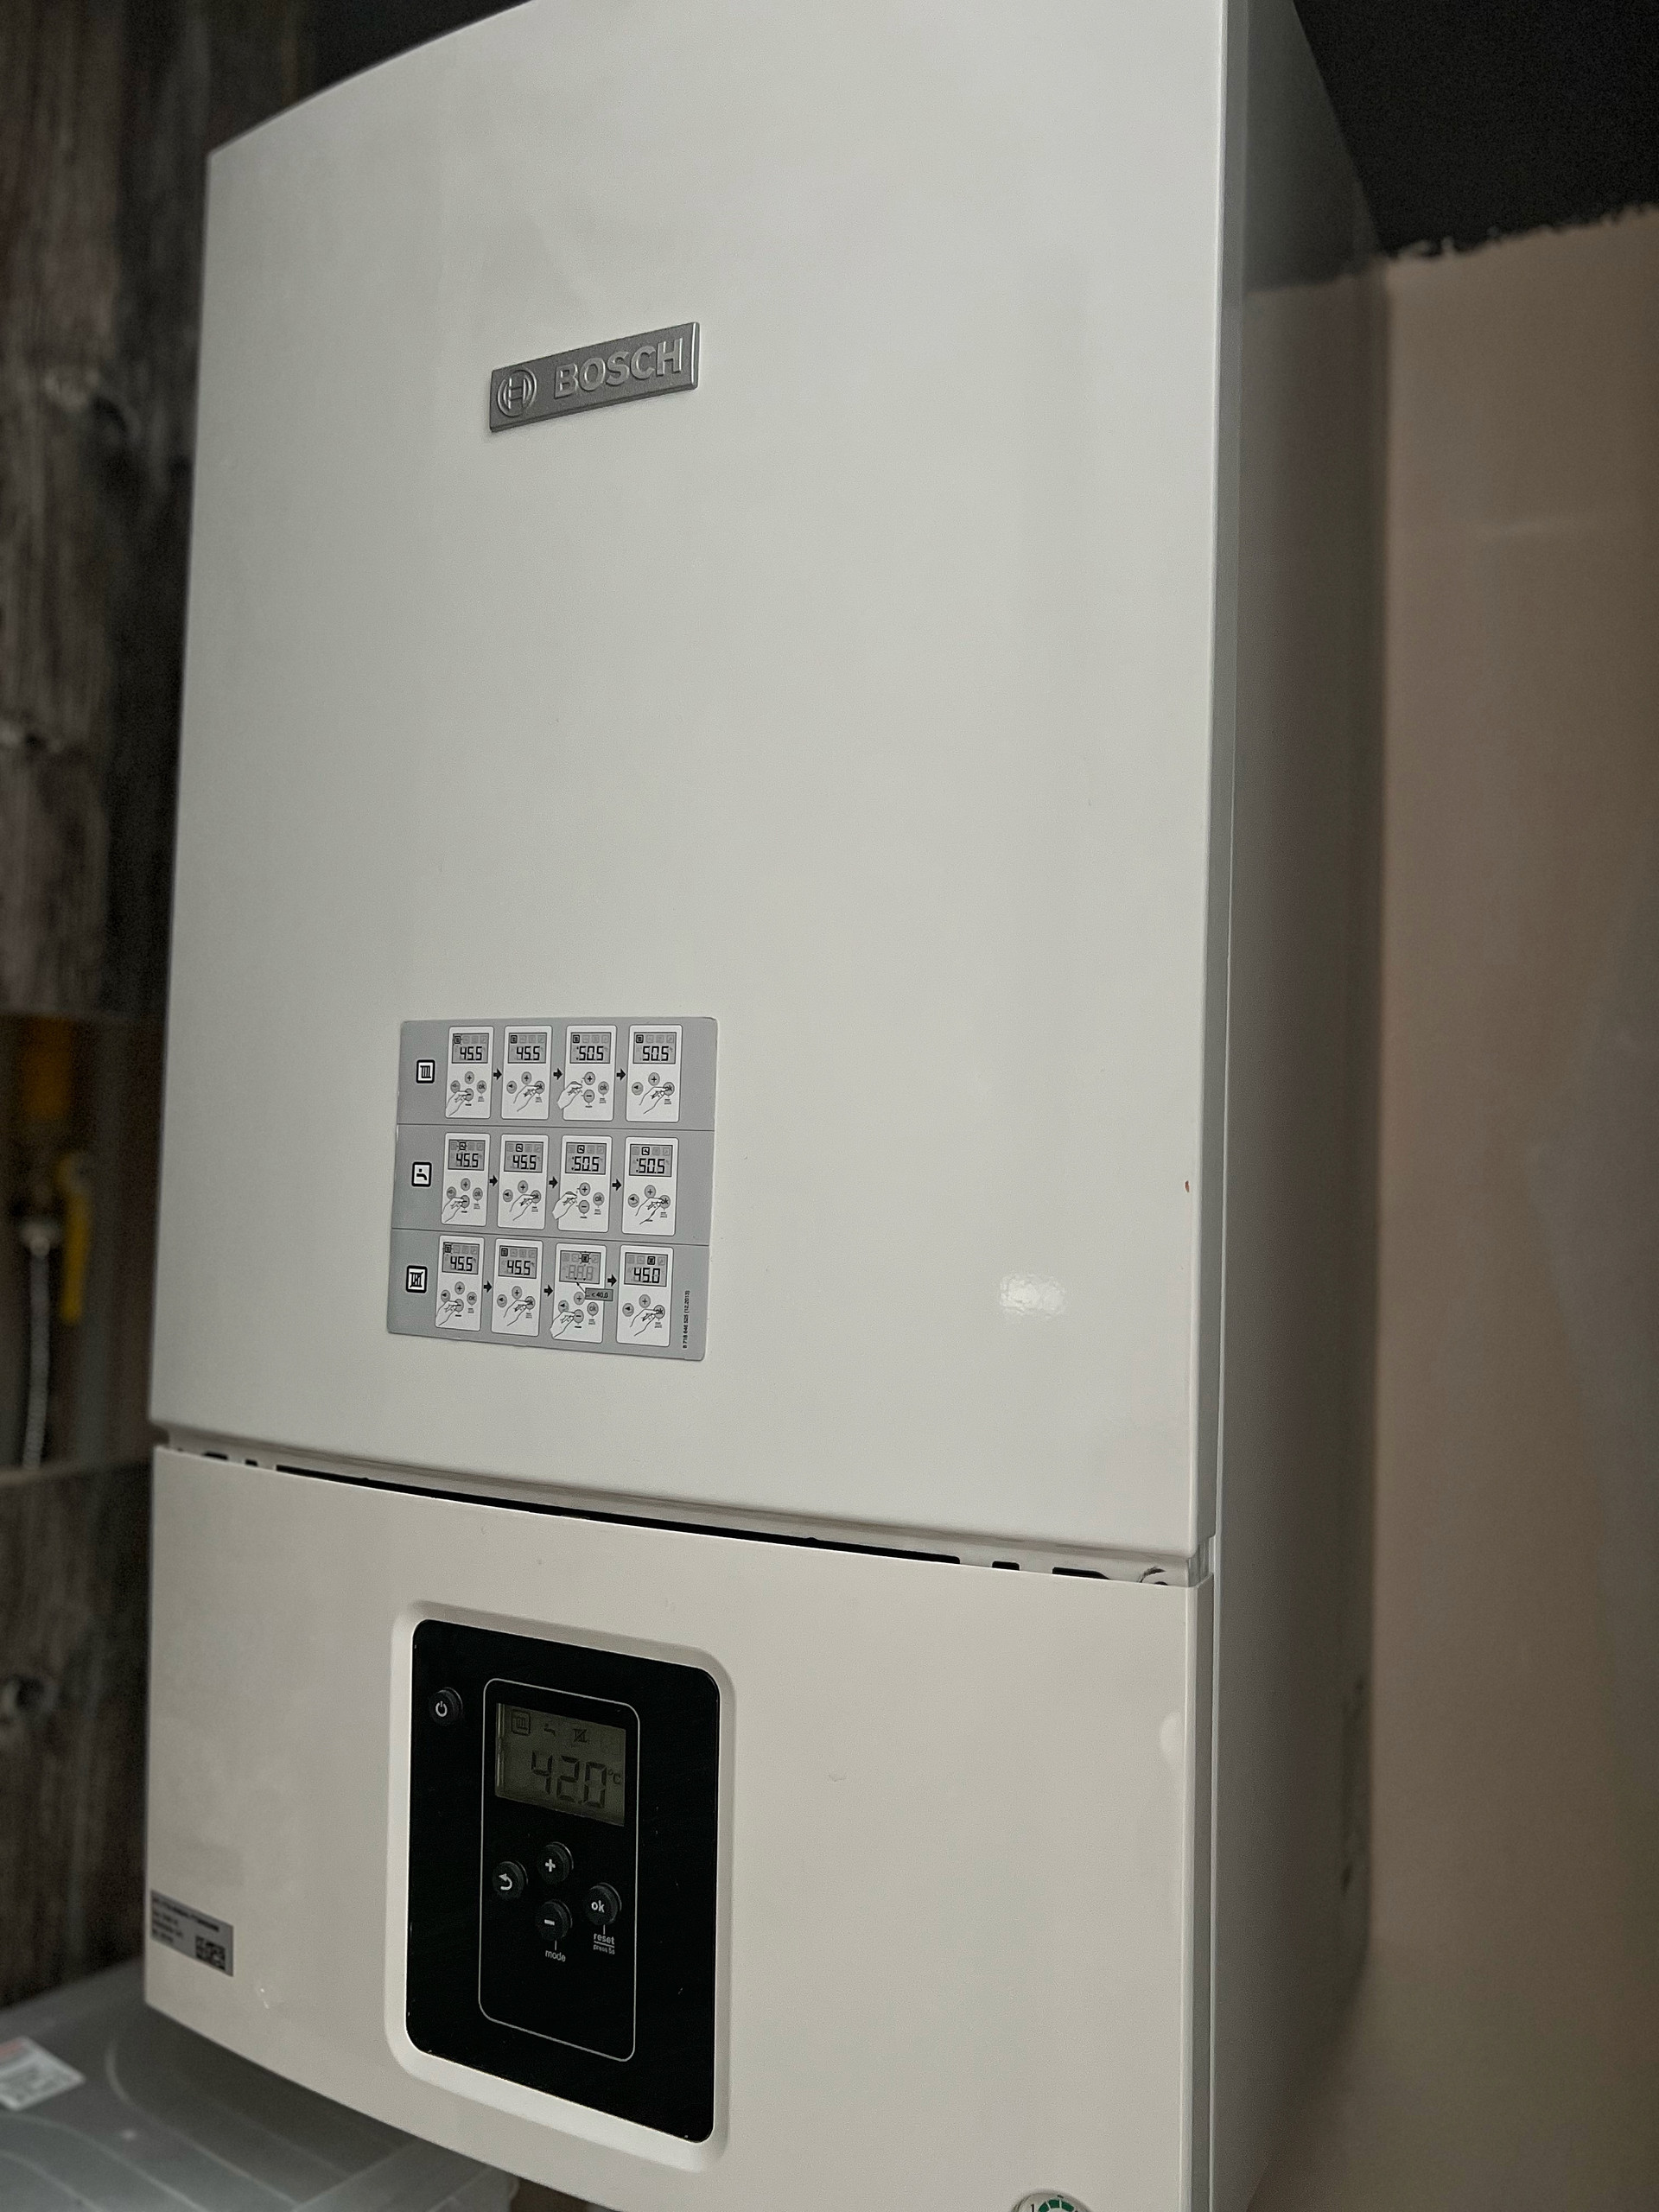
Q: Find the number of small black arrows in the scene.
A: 9